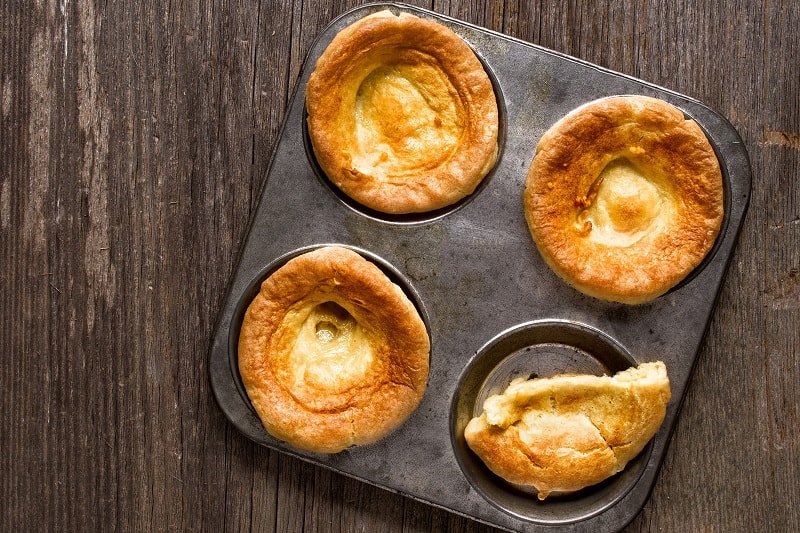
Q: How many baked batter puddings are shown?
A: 4